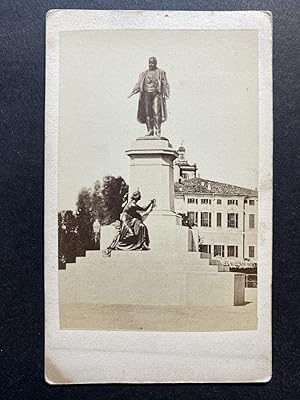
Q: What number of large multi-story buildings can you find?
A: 1